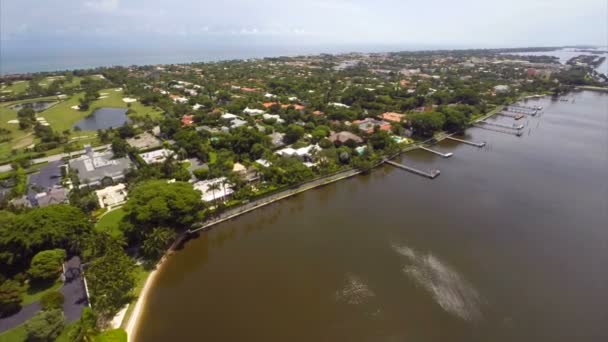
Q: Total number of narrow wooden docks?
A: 8